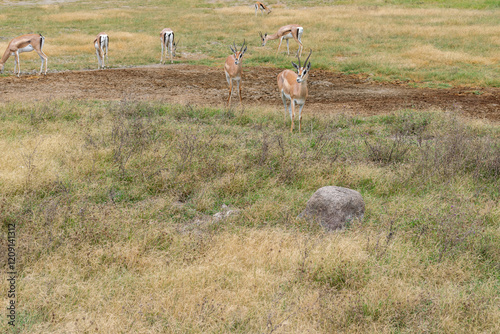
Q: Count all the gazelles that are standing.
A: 7